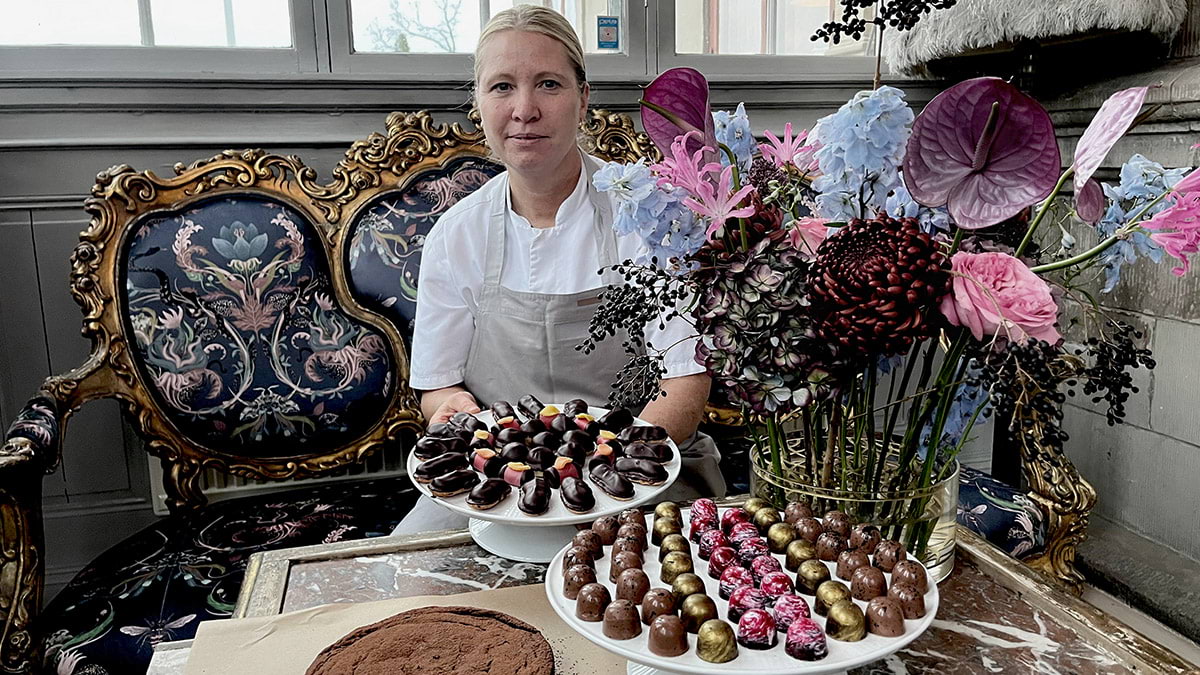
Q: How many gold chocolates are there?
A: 14